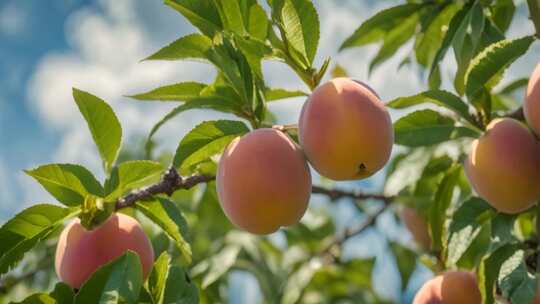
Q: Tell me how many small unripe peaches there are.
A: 0